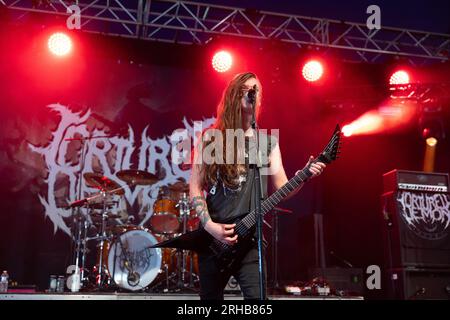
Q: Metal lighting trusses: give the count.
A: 1